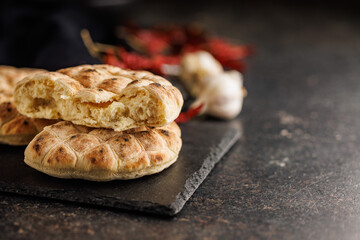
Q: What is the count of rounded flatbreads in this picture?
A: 3